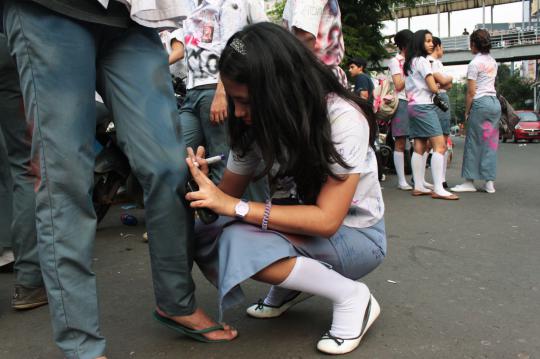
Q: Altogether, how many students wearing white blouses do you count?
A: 5